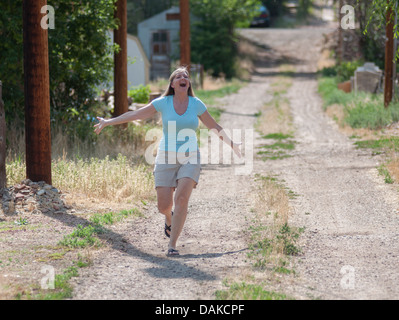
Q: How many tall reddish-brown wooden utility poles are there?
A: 4